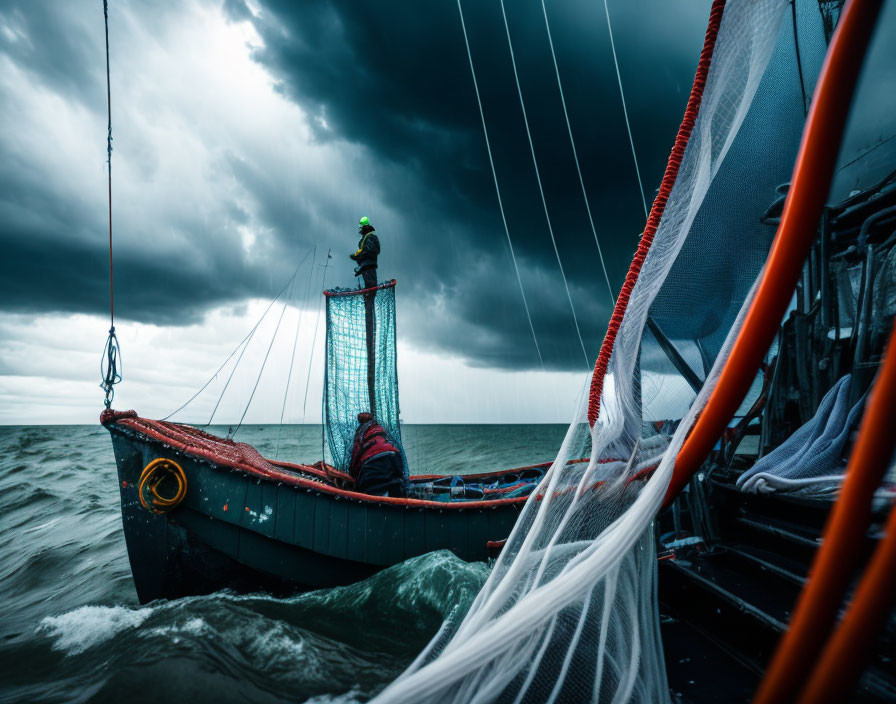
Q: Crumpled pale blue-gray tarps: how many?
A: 1